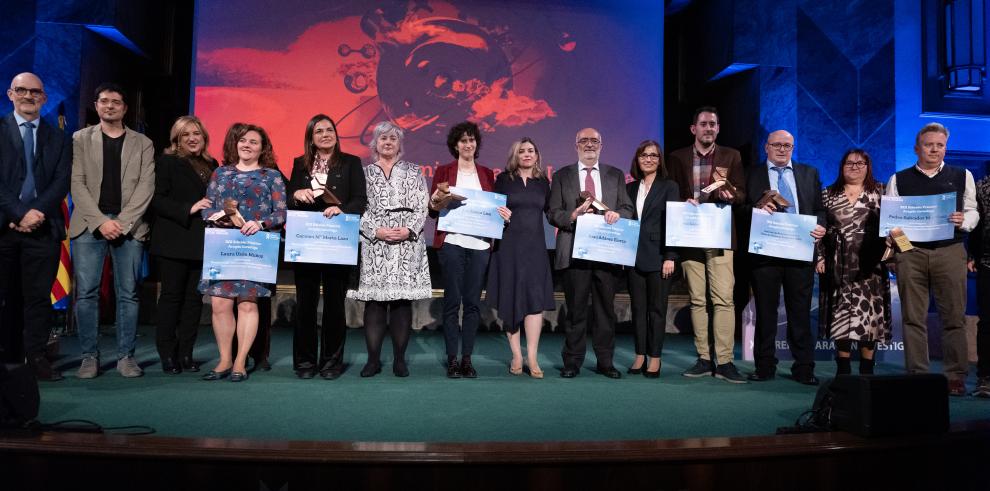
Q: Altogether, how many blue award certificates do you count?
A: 7